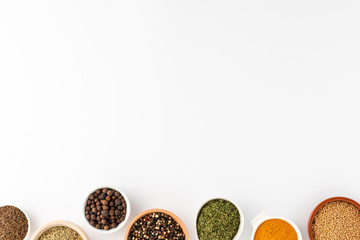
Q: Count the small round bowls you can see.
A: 7